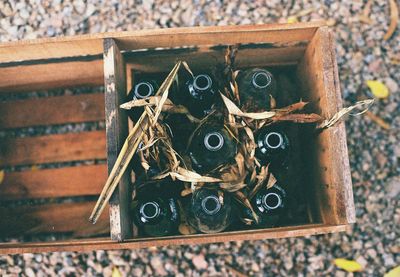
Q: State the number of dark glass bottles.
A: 8